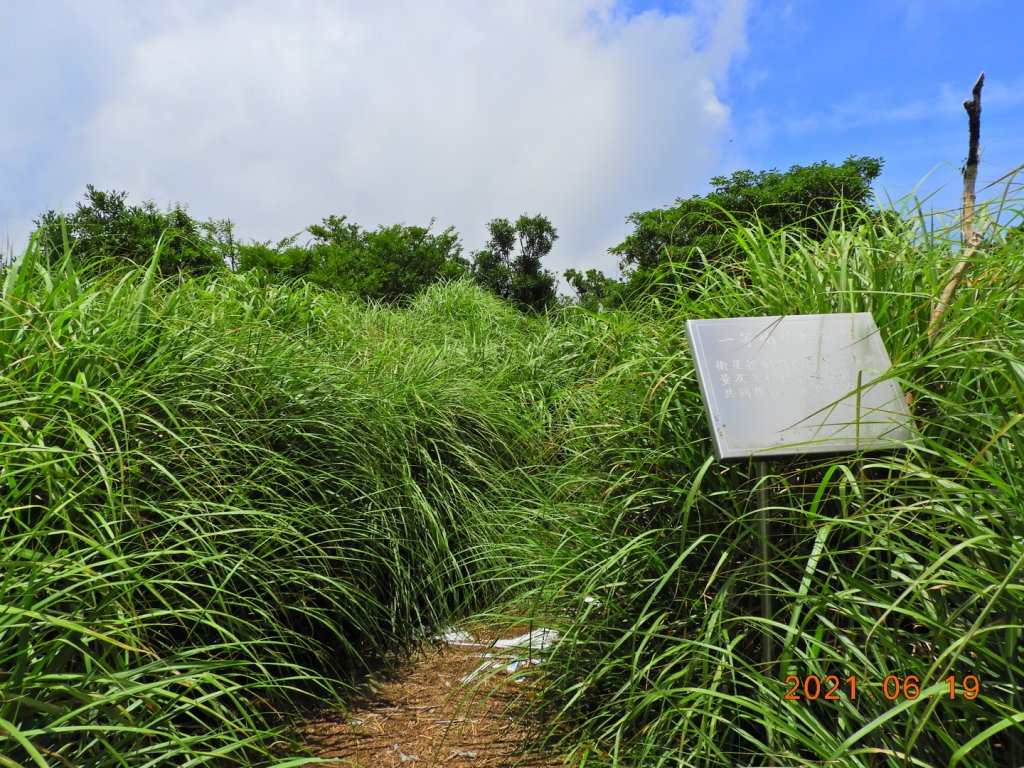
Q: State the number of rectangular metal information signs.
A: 1